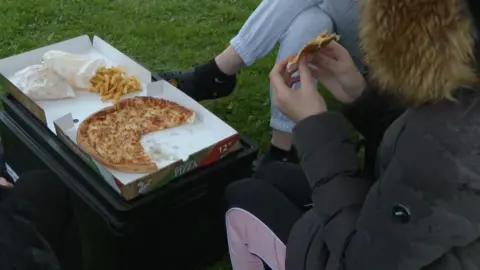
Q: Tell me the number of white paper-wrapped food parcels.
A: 2